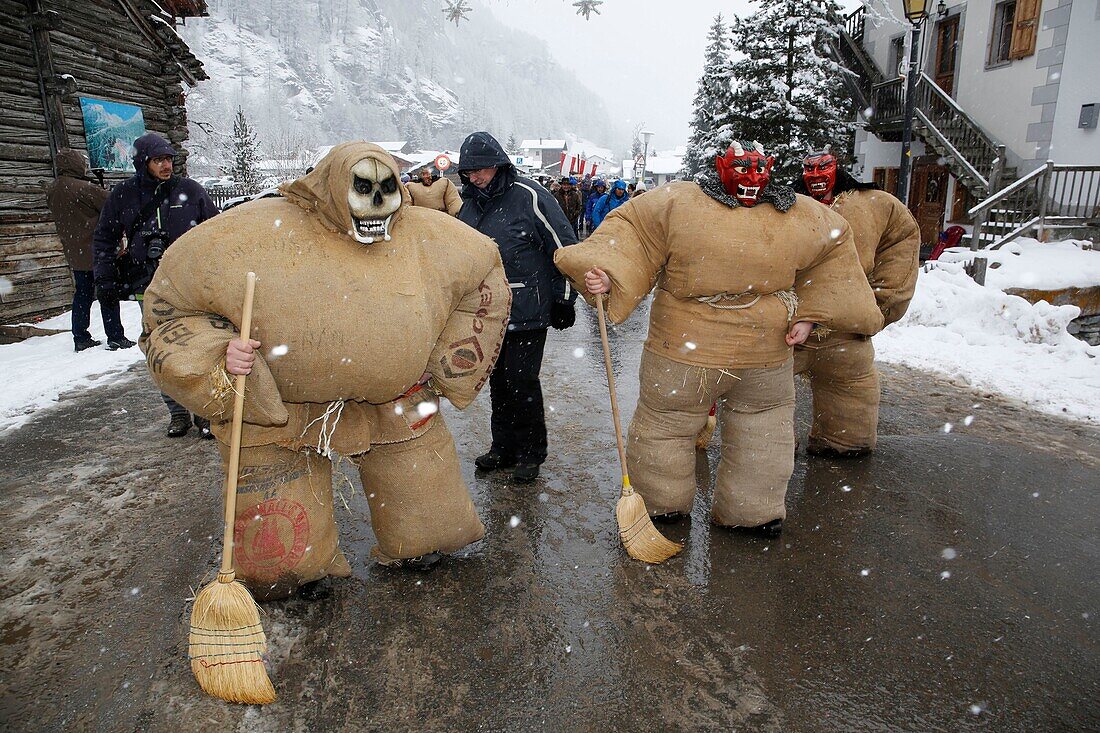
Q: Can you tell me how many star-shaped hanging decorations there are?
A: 2